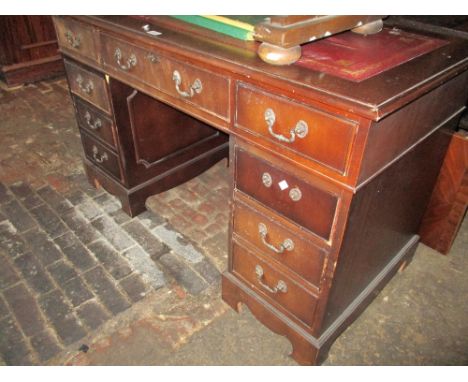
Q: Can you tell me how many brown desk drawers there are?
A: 9